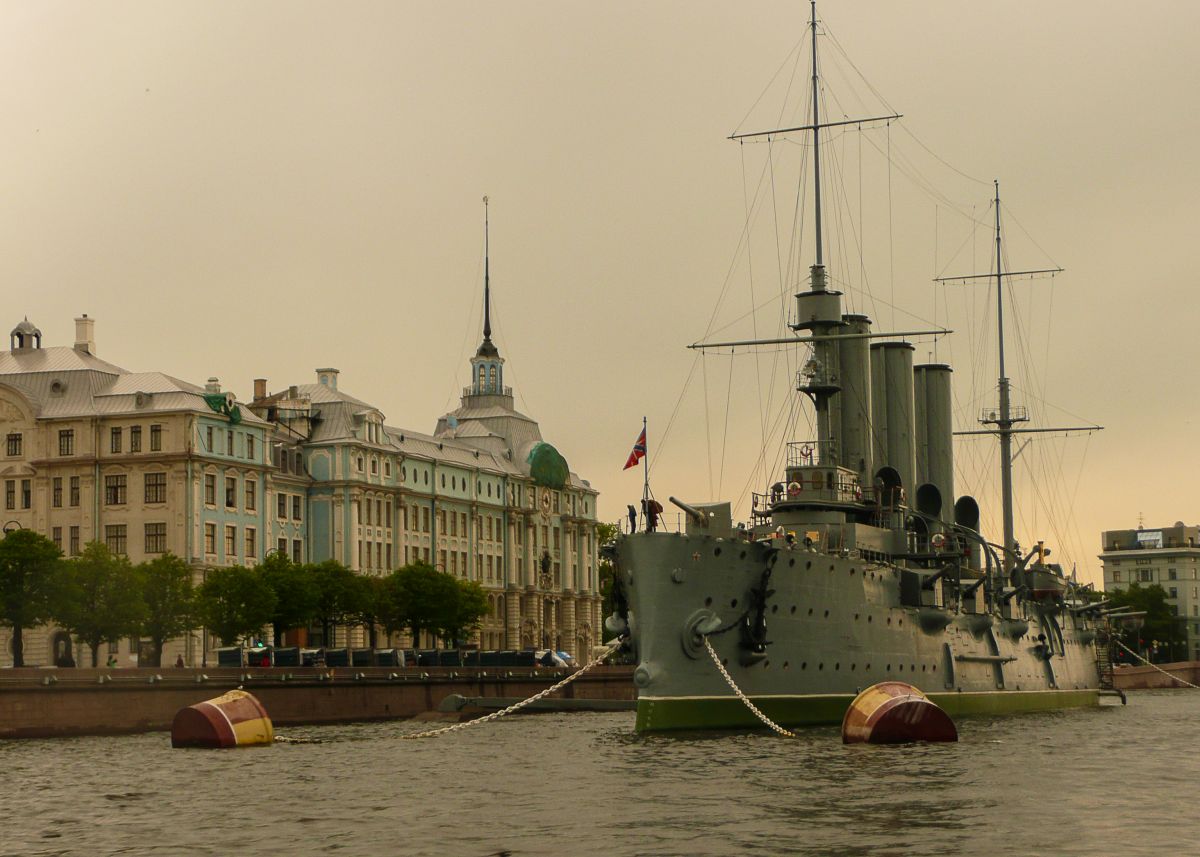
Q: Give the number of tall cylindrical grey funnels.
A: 3